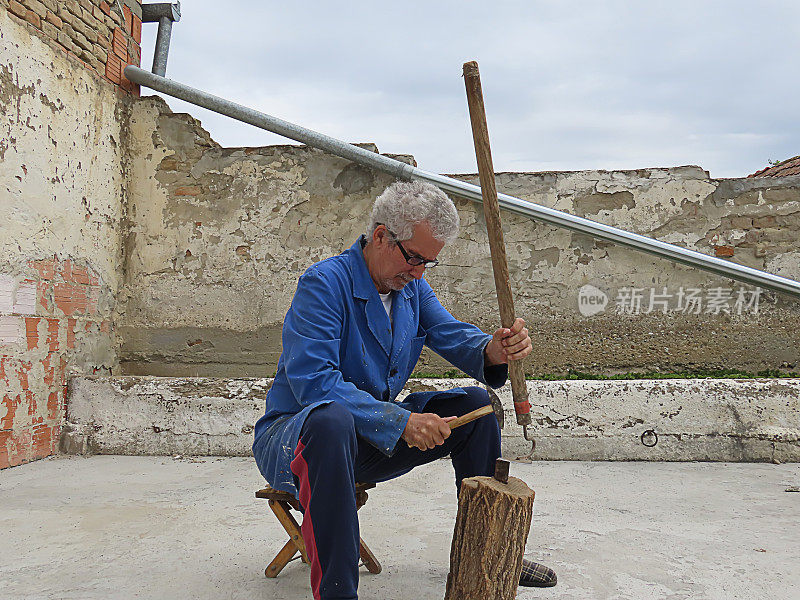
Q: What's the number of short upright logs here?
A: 1